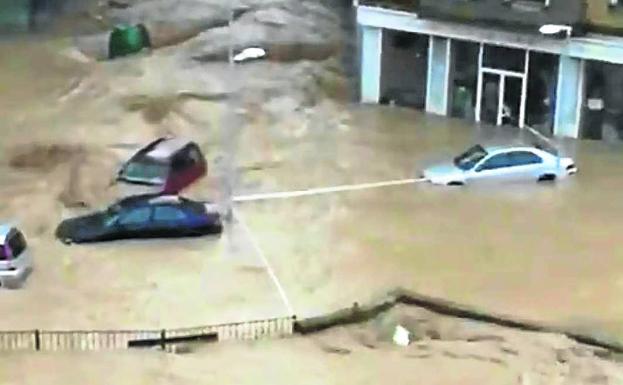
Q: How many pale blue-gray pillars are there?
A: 3